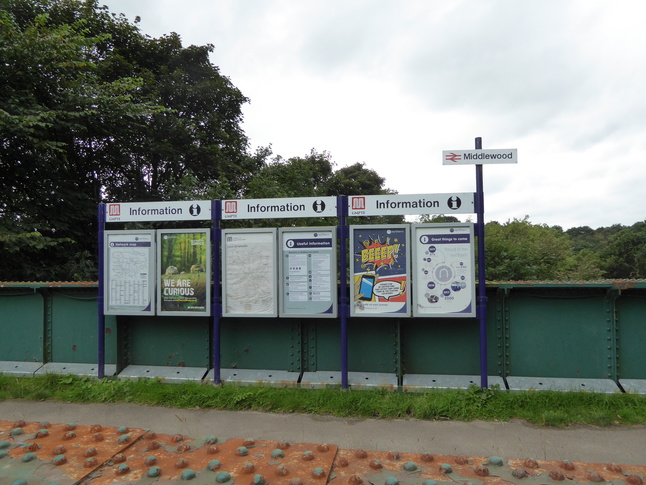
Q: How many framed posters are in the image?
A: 6